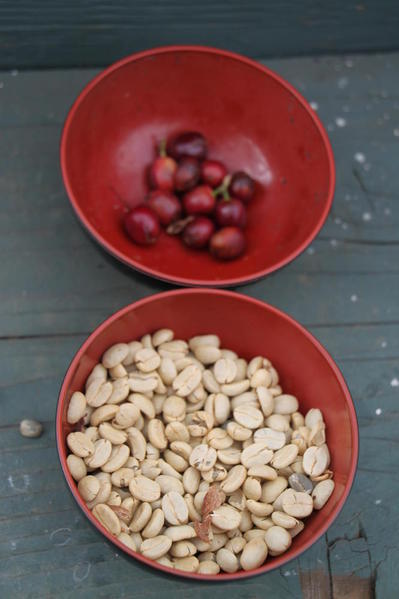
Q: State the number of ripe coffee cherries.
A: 11